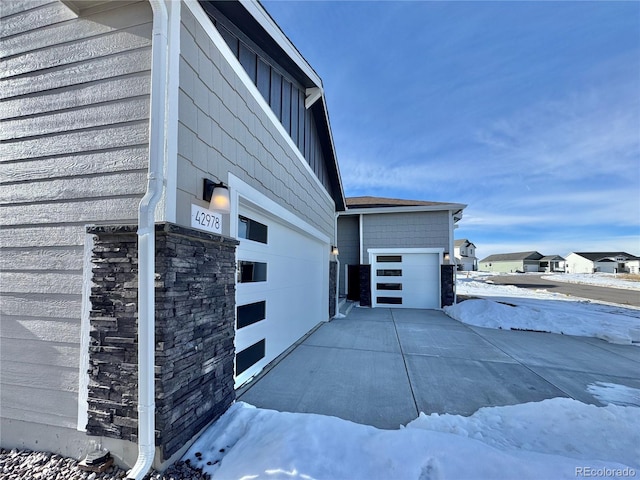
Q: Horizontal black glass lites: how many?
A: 8